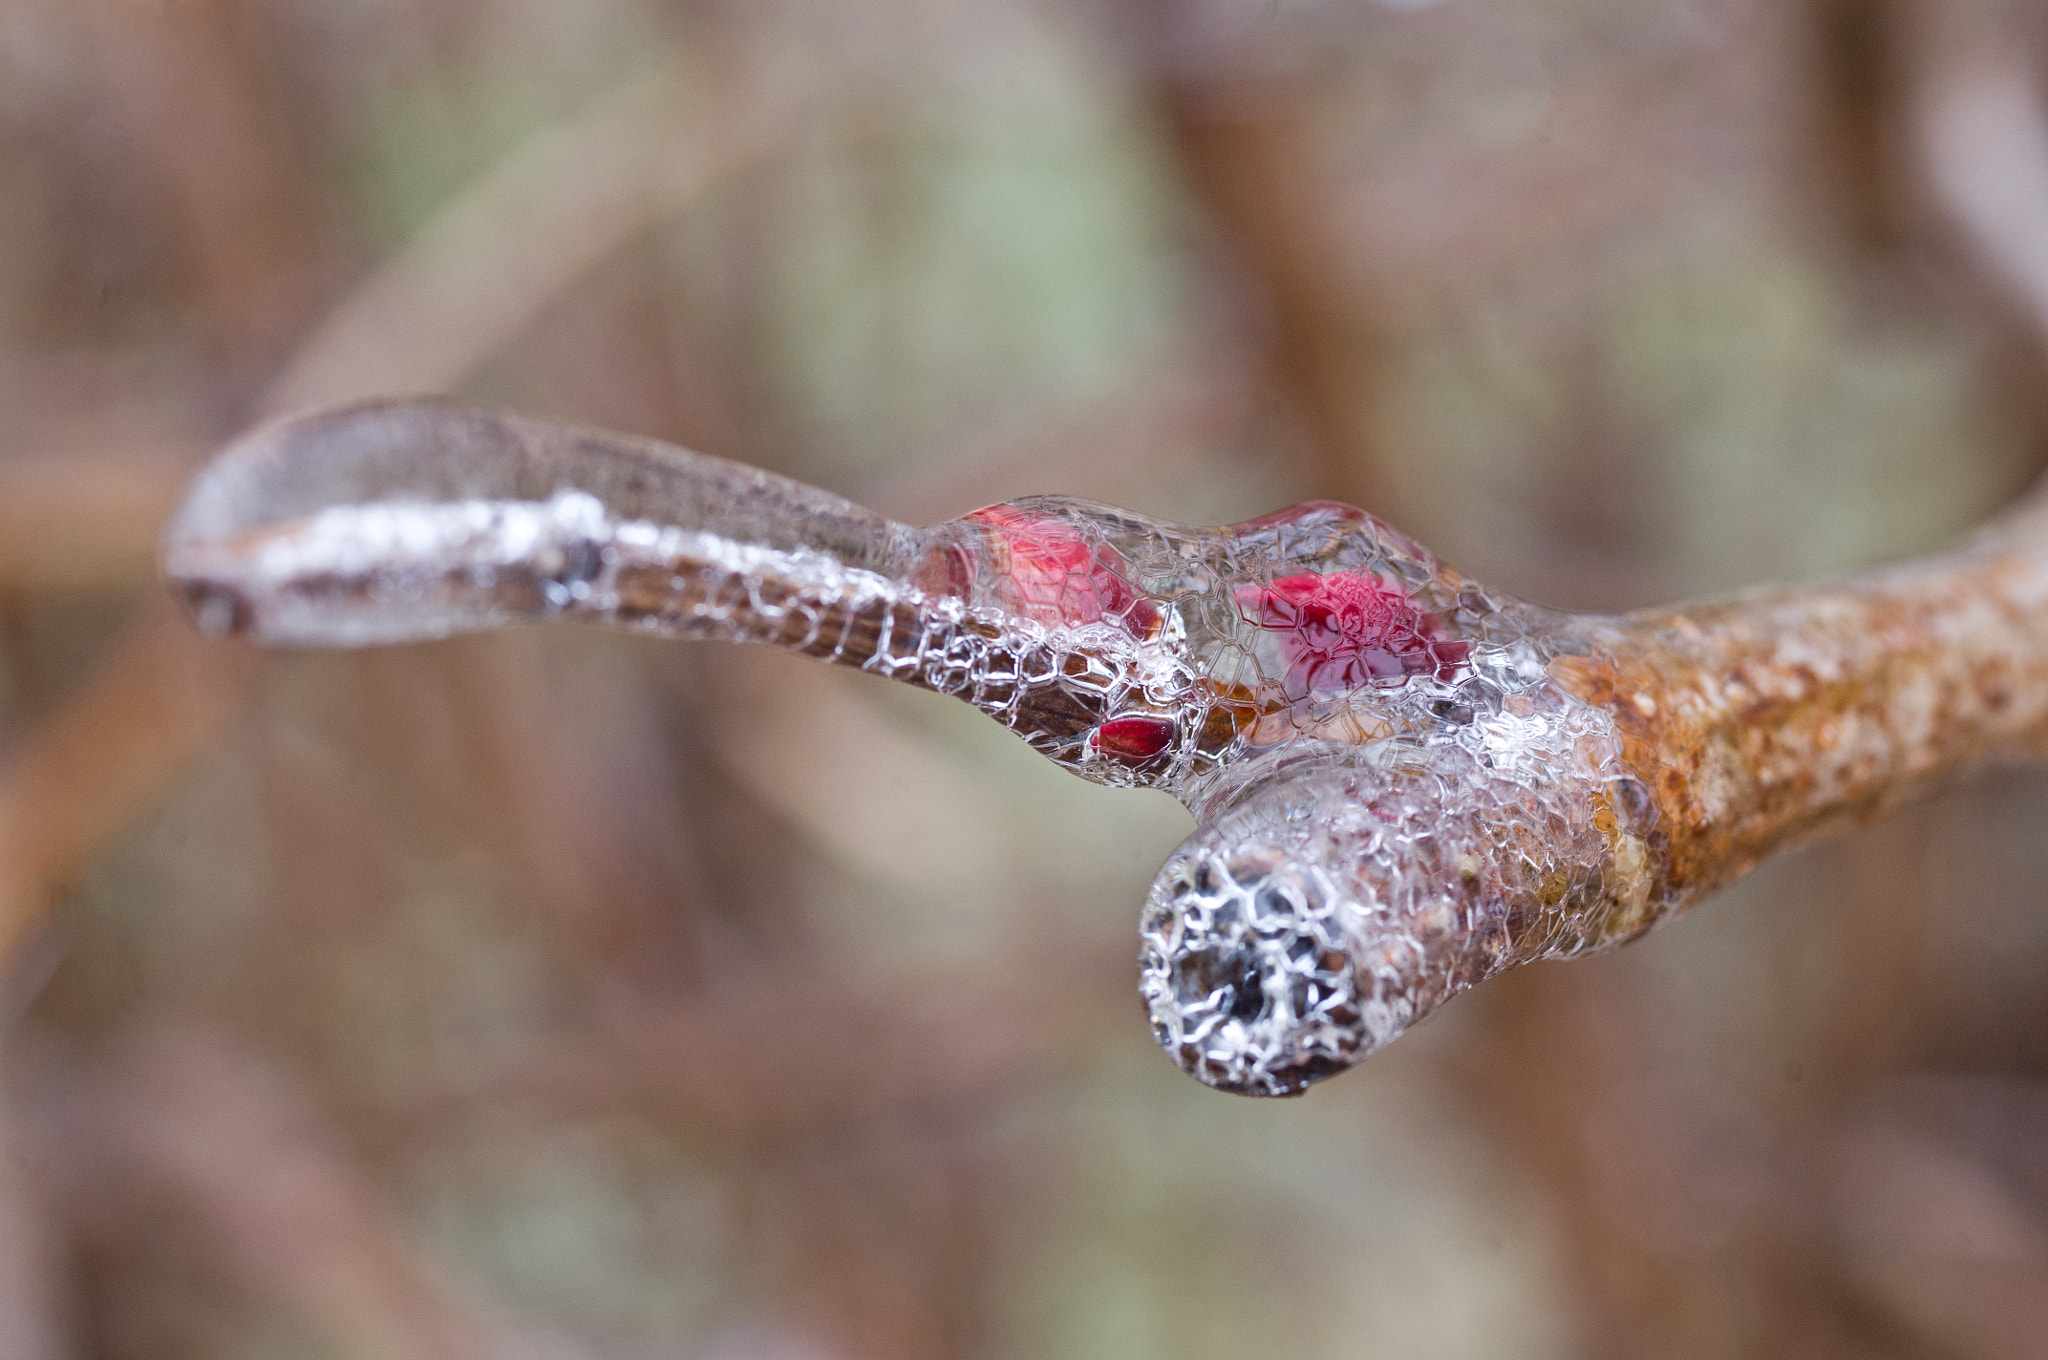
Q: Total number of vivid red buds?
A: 3